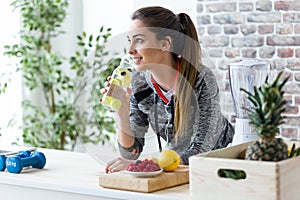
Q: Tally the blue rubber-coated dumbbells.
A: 2